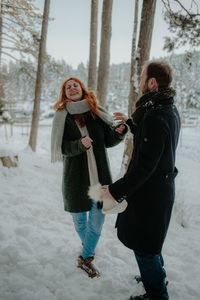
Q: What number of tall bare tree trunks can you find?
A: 5